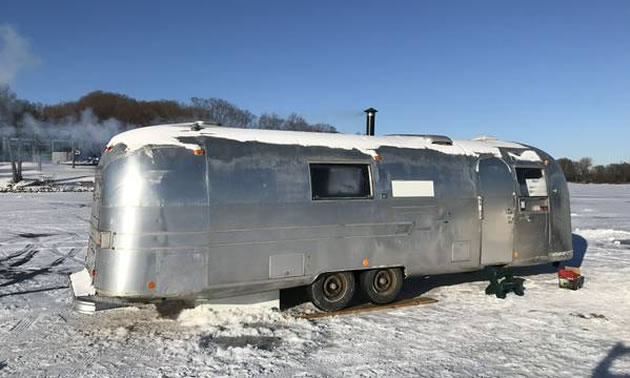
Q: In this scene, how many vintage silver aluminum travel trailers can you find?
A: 1